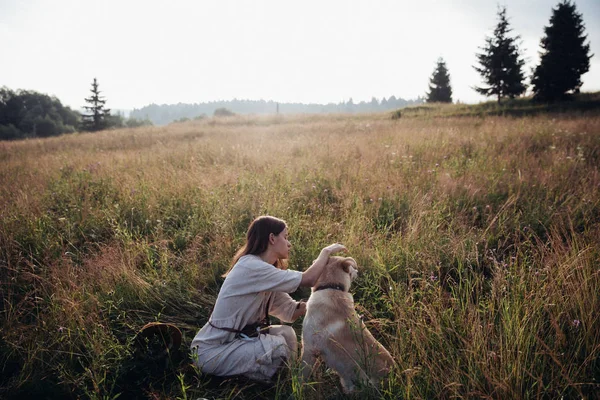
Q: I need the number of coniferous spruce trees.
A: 4